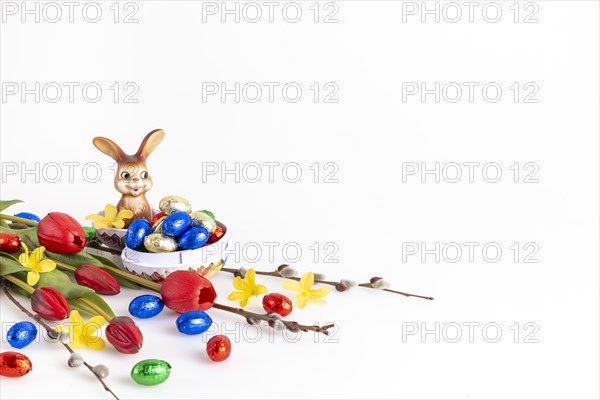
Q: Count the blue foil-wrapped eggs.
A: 7